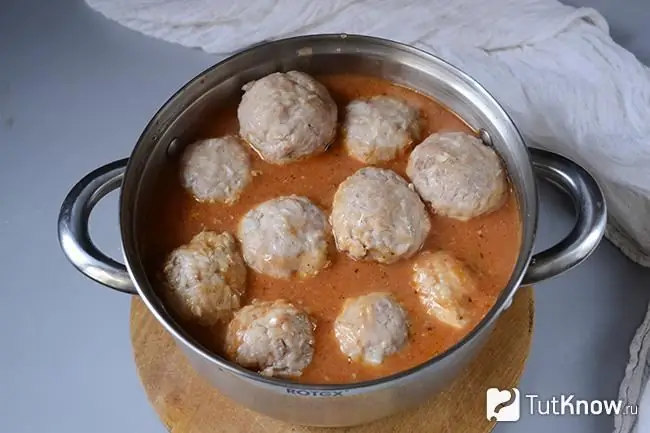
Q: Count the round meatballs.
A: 10